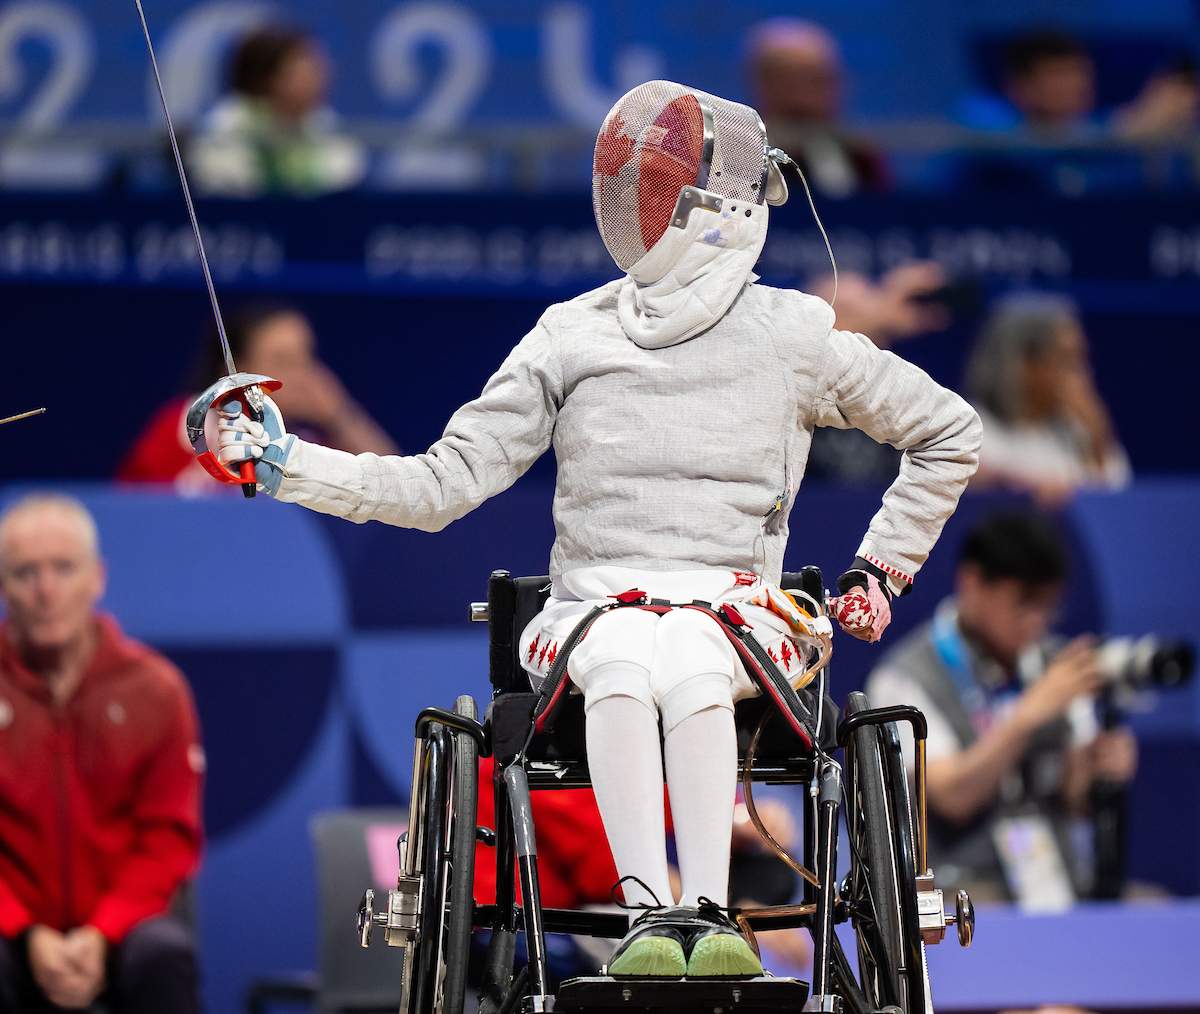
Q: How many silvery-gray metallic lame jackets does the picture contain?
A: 1